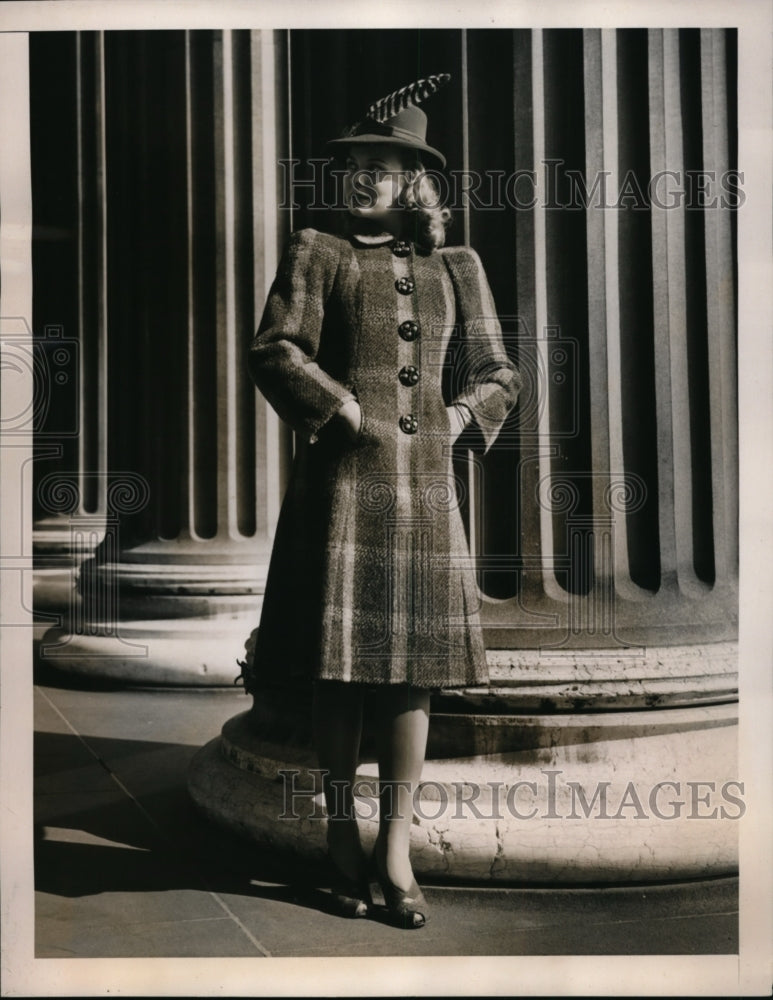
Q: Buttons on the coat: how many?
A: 5